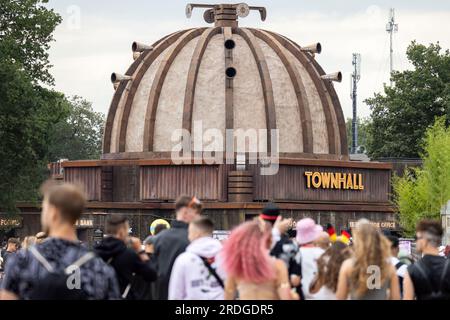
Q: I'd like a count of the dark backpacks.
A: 2